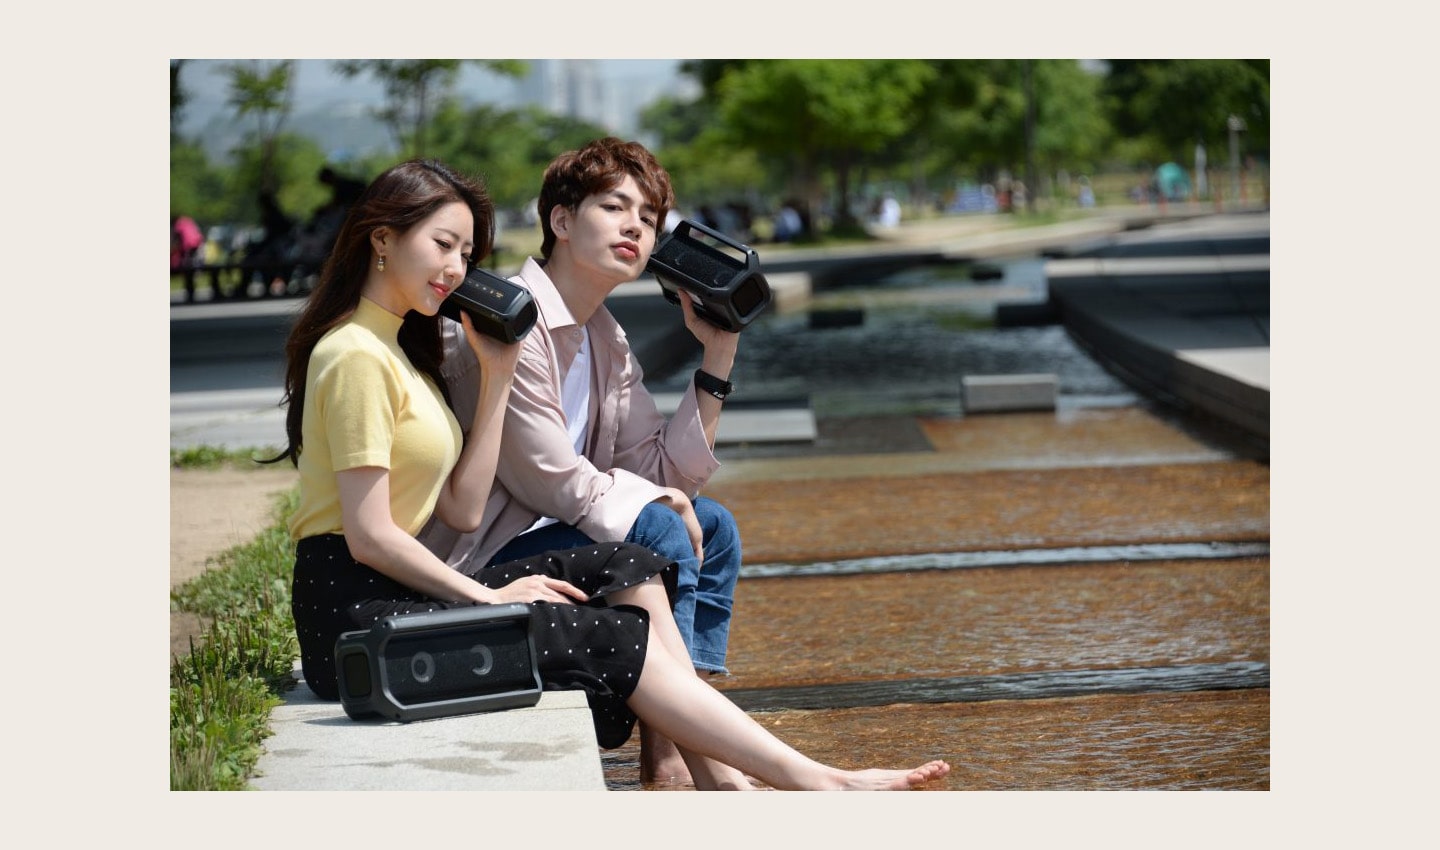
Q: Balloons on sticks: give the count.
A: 0